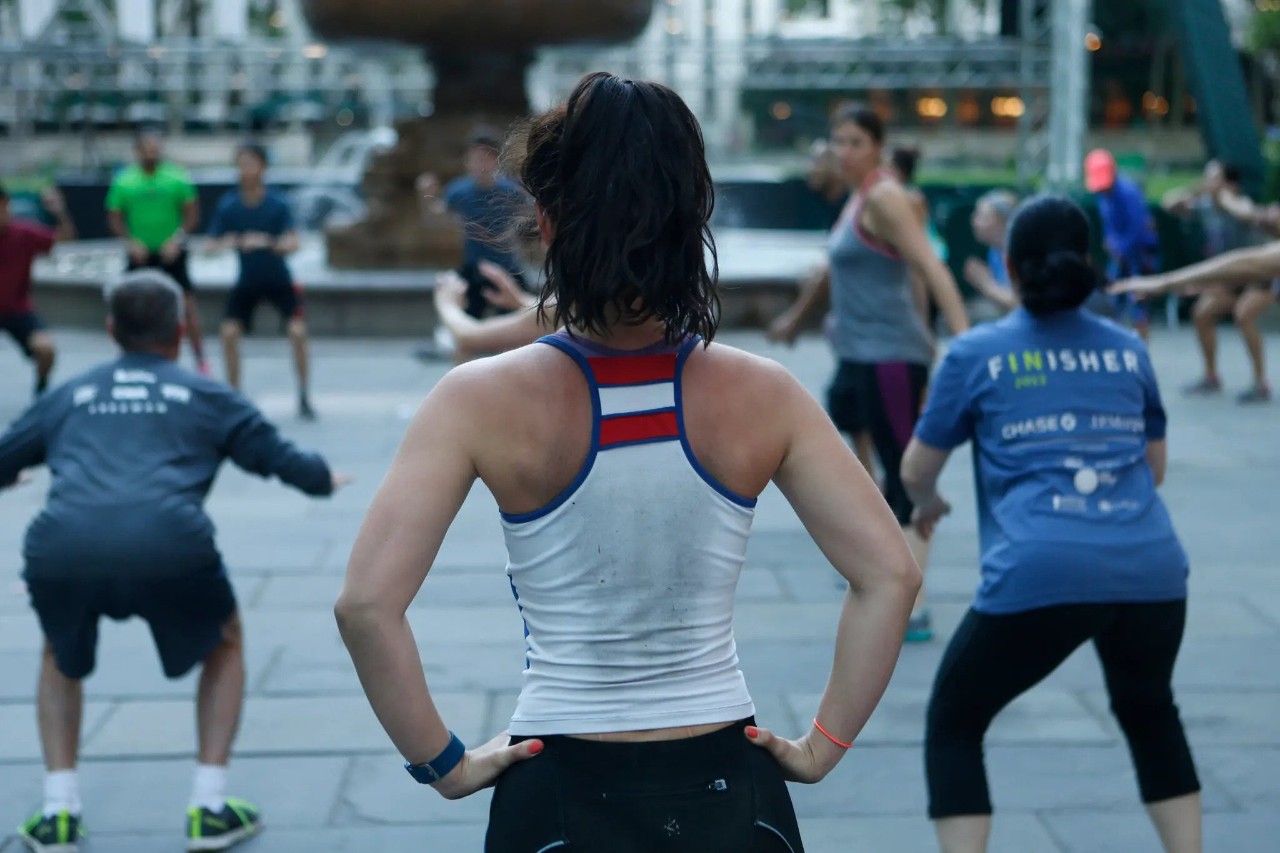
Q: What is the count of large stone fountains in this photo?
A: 1